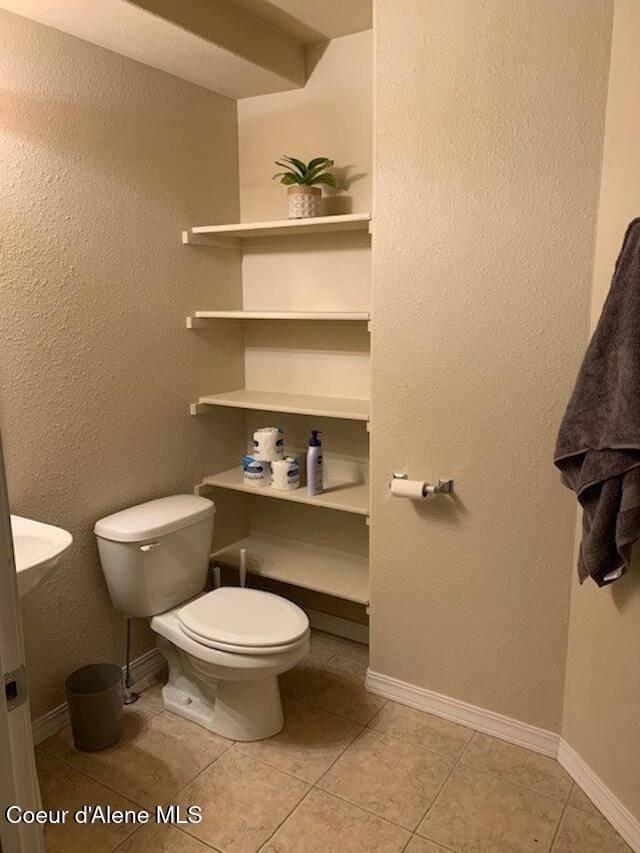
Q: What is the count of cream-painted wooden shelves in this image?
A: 5